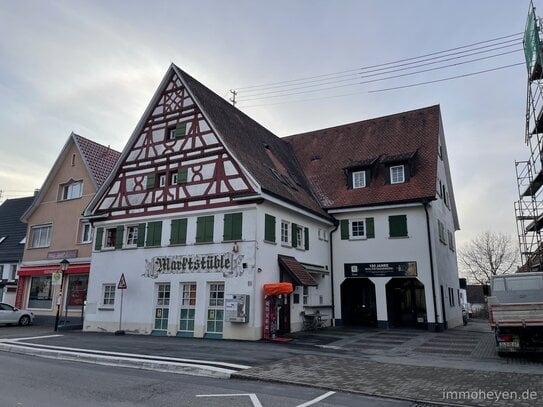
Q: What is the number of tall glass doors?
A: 3